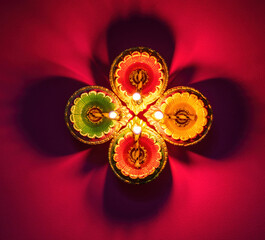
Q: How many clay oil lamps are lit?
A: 4